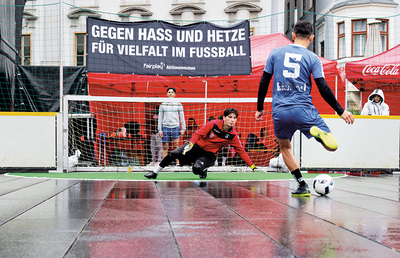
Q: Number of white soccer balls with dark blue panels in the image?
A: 1